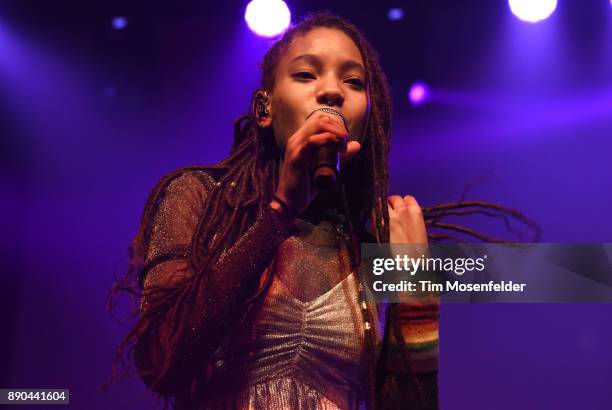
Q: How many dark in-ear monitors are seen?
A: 1